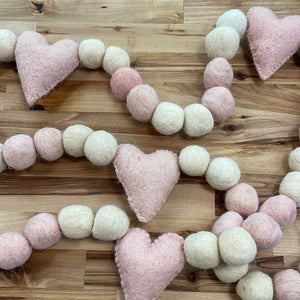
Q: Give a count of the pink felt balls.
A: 13